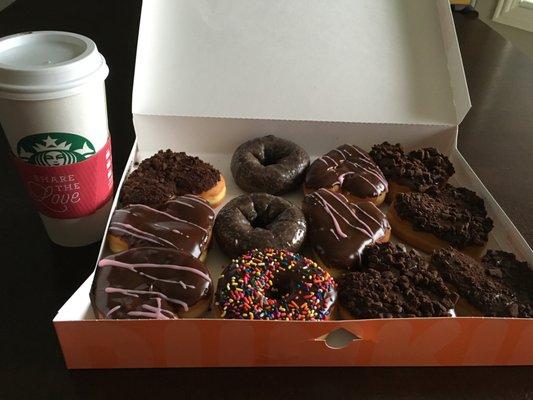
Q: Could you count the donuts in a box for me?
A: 12